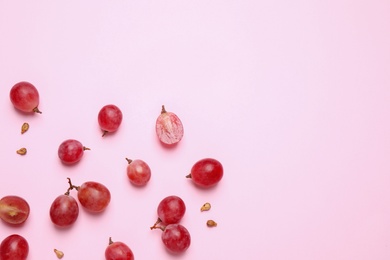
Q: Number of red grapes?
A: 13